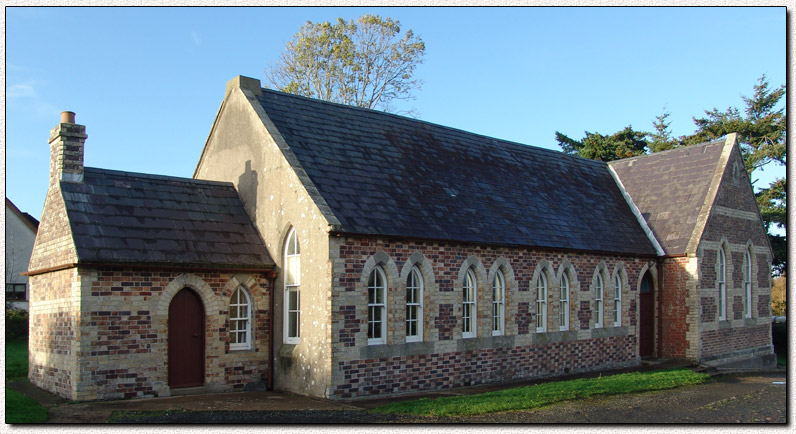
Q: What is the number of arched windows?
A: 12